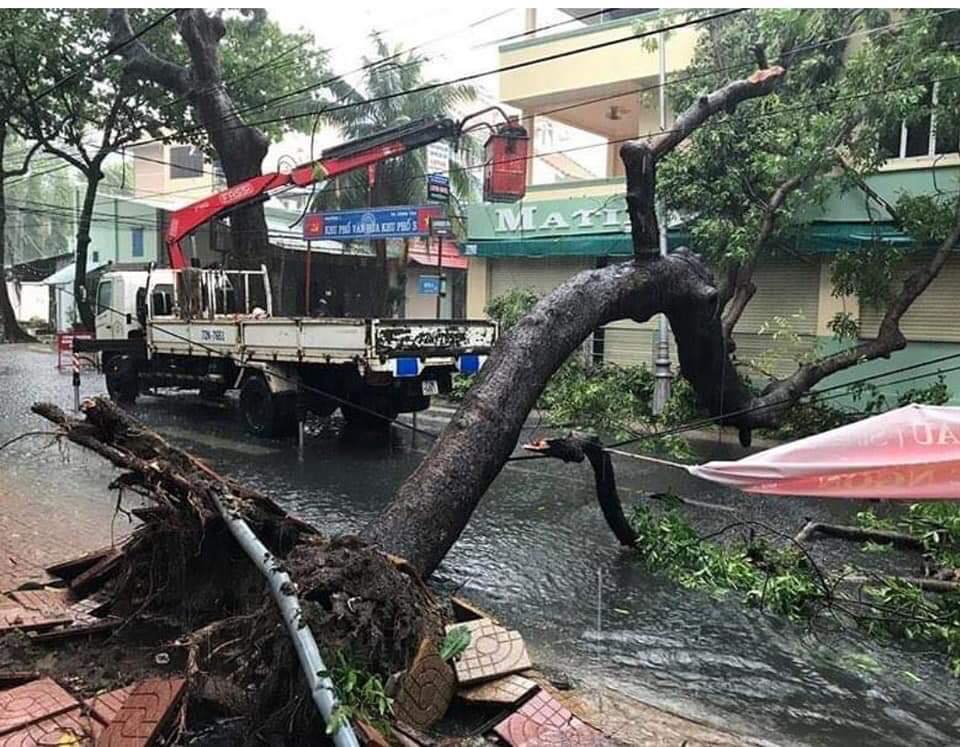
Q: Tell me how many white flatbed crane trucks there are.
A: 1